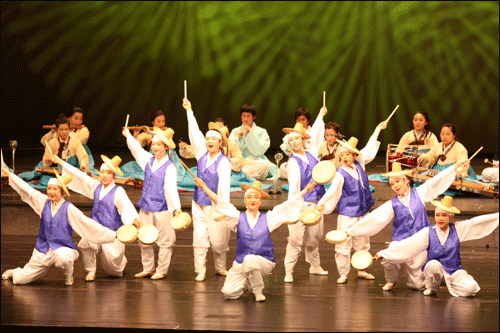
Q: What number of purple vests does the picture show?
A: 9